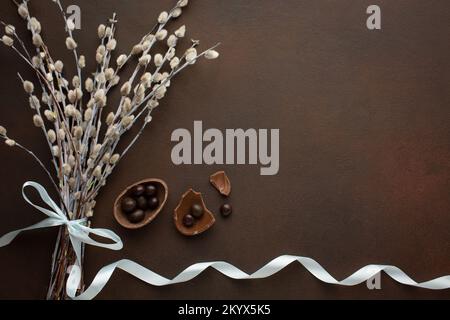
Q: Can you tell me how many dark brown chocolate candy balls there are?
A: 9